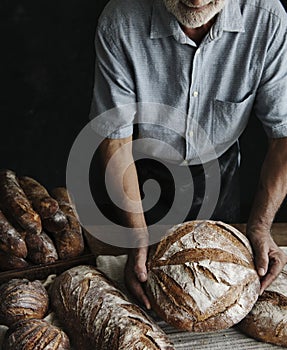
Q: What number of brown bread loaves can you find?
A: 12